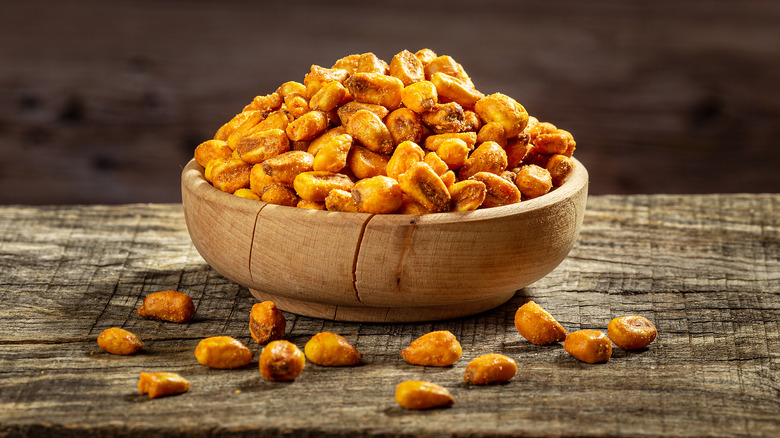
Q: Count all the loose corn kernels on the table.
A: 13